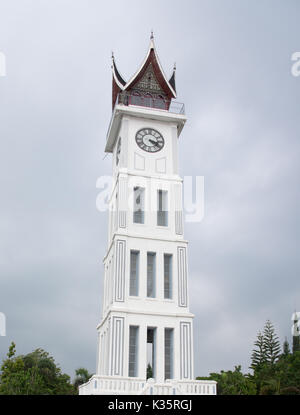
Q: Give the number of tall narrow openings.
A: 8